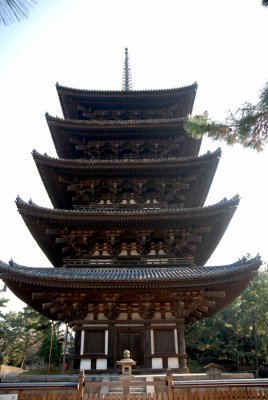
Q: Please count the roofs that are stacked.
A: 5